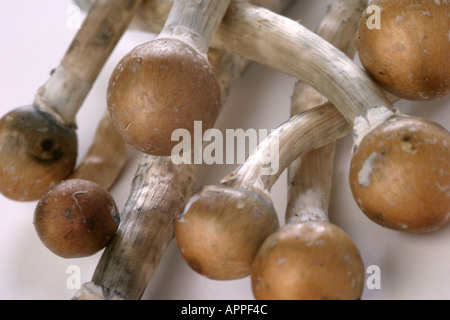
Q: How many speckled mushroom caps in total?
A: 7